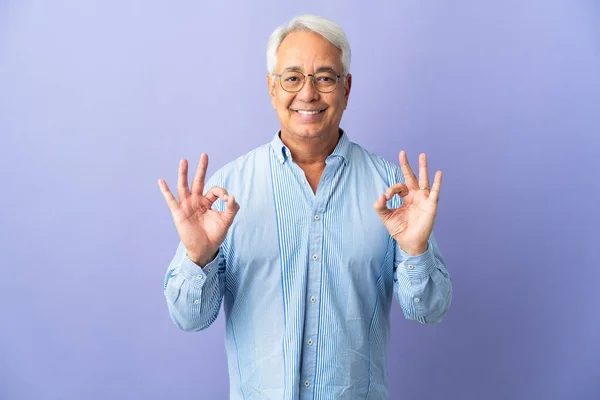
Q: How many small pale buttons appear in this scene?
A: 10